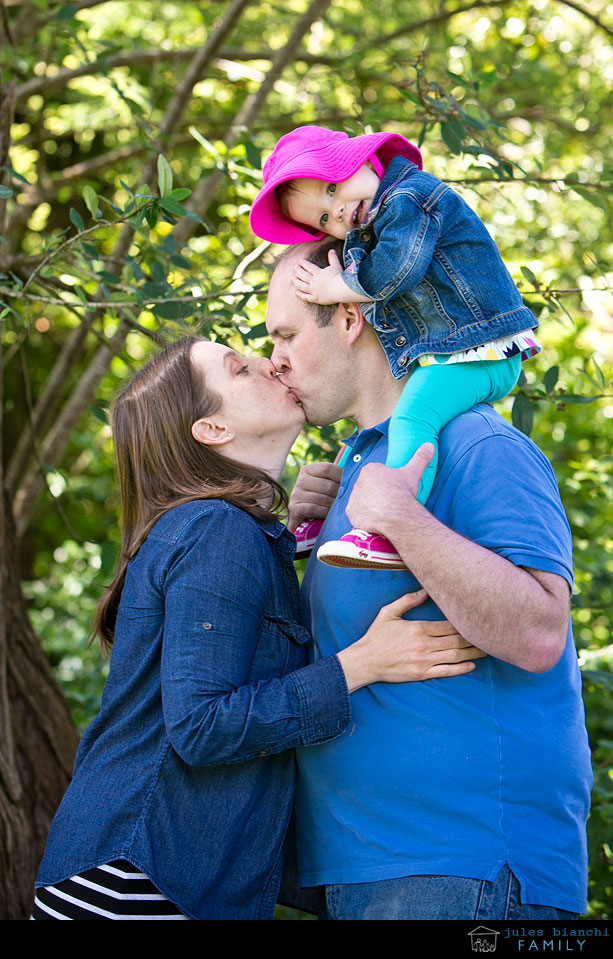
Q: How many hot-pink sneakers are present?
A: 2